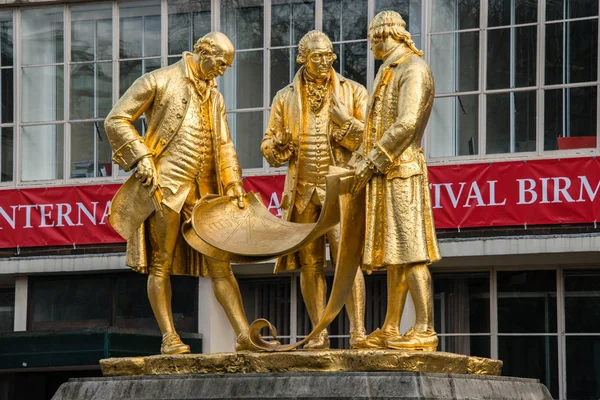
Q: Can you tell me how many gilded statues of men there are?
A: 3